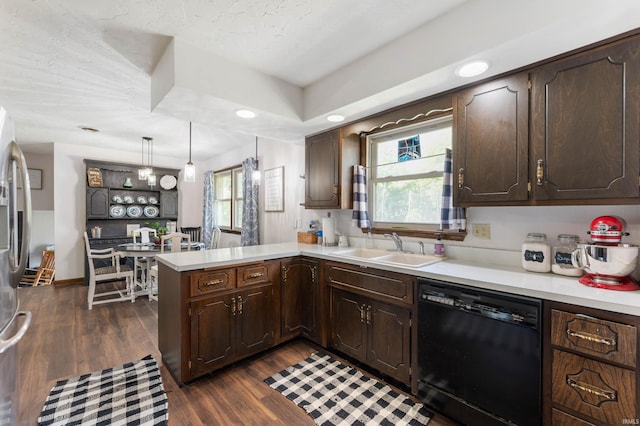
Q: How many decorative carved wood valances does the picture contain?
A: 1